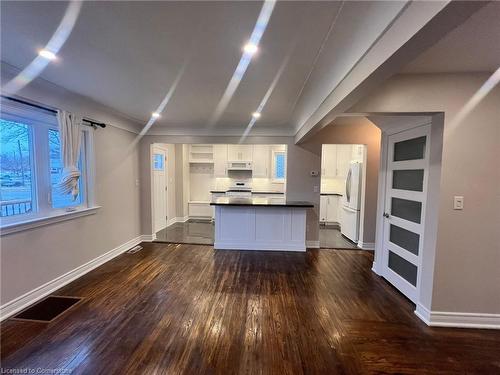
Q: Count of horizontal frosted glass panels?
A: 5